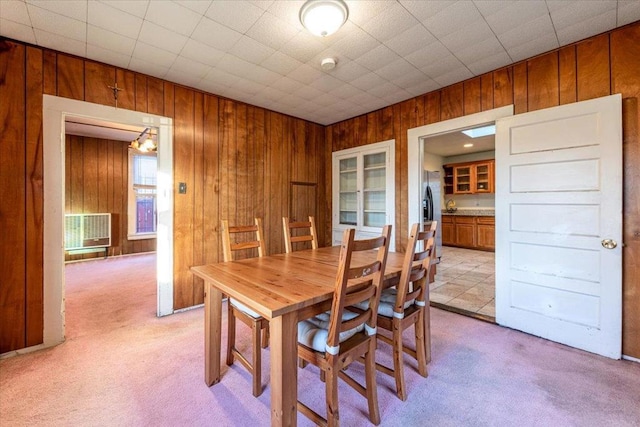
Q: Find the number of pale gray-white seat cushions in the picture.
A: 3